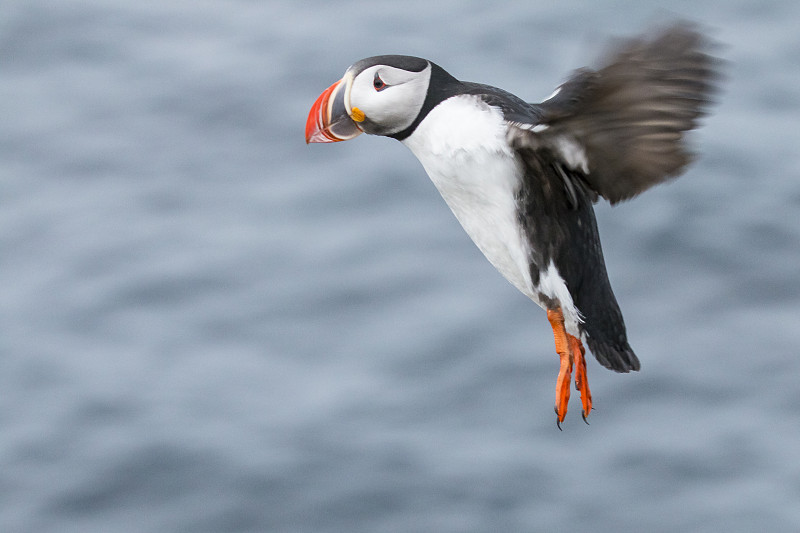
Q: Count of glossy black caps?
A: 1